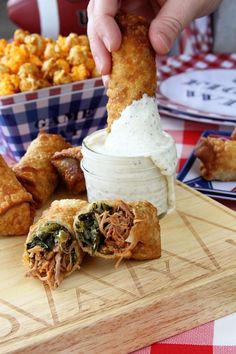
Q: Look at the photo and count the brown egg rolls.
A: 7